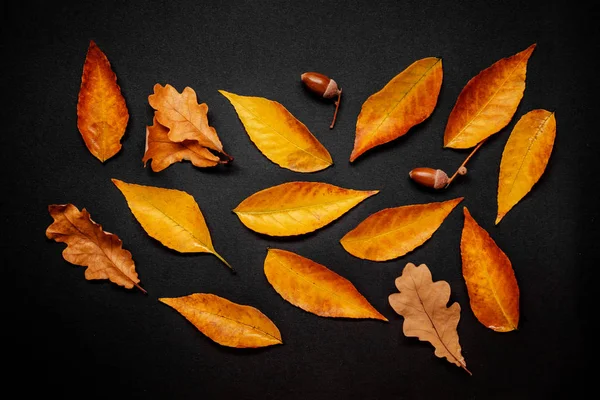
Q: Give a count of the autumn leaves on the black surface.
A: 15